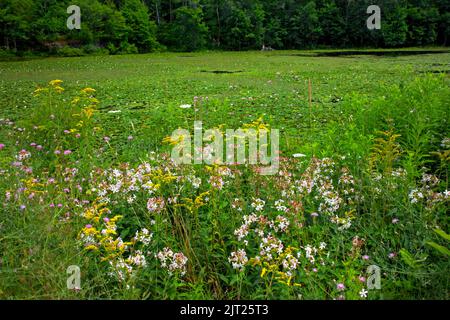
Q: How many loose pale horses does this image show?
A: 0